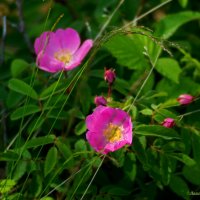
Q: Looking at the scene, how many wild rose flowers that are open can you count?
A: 2